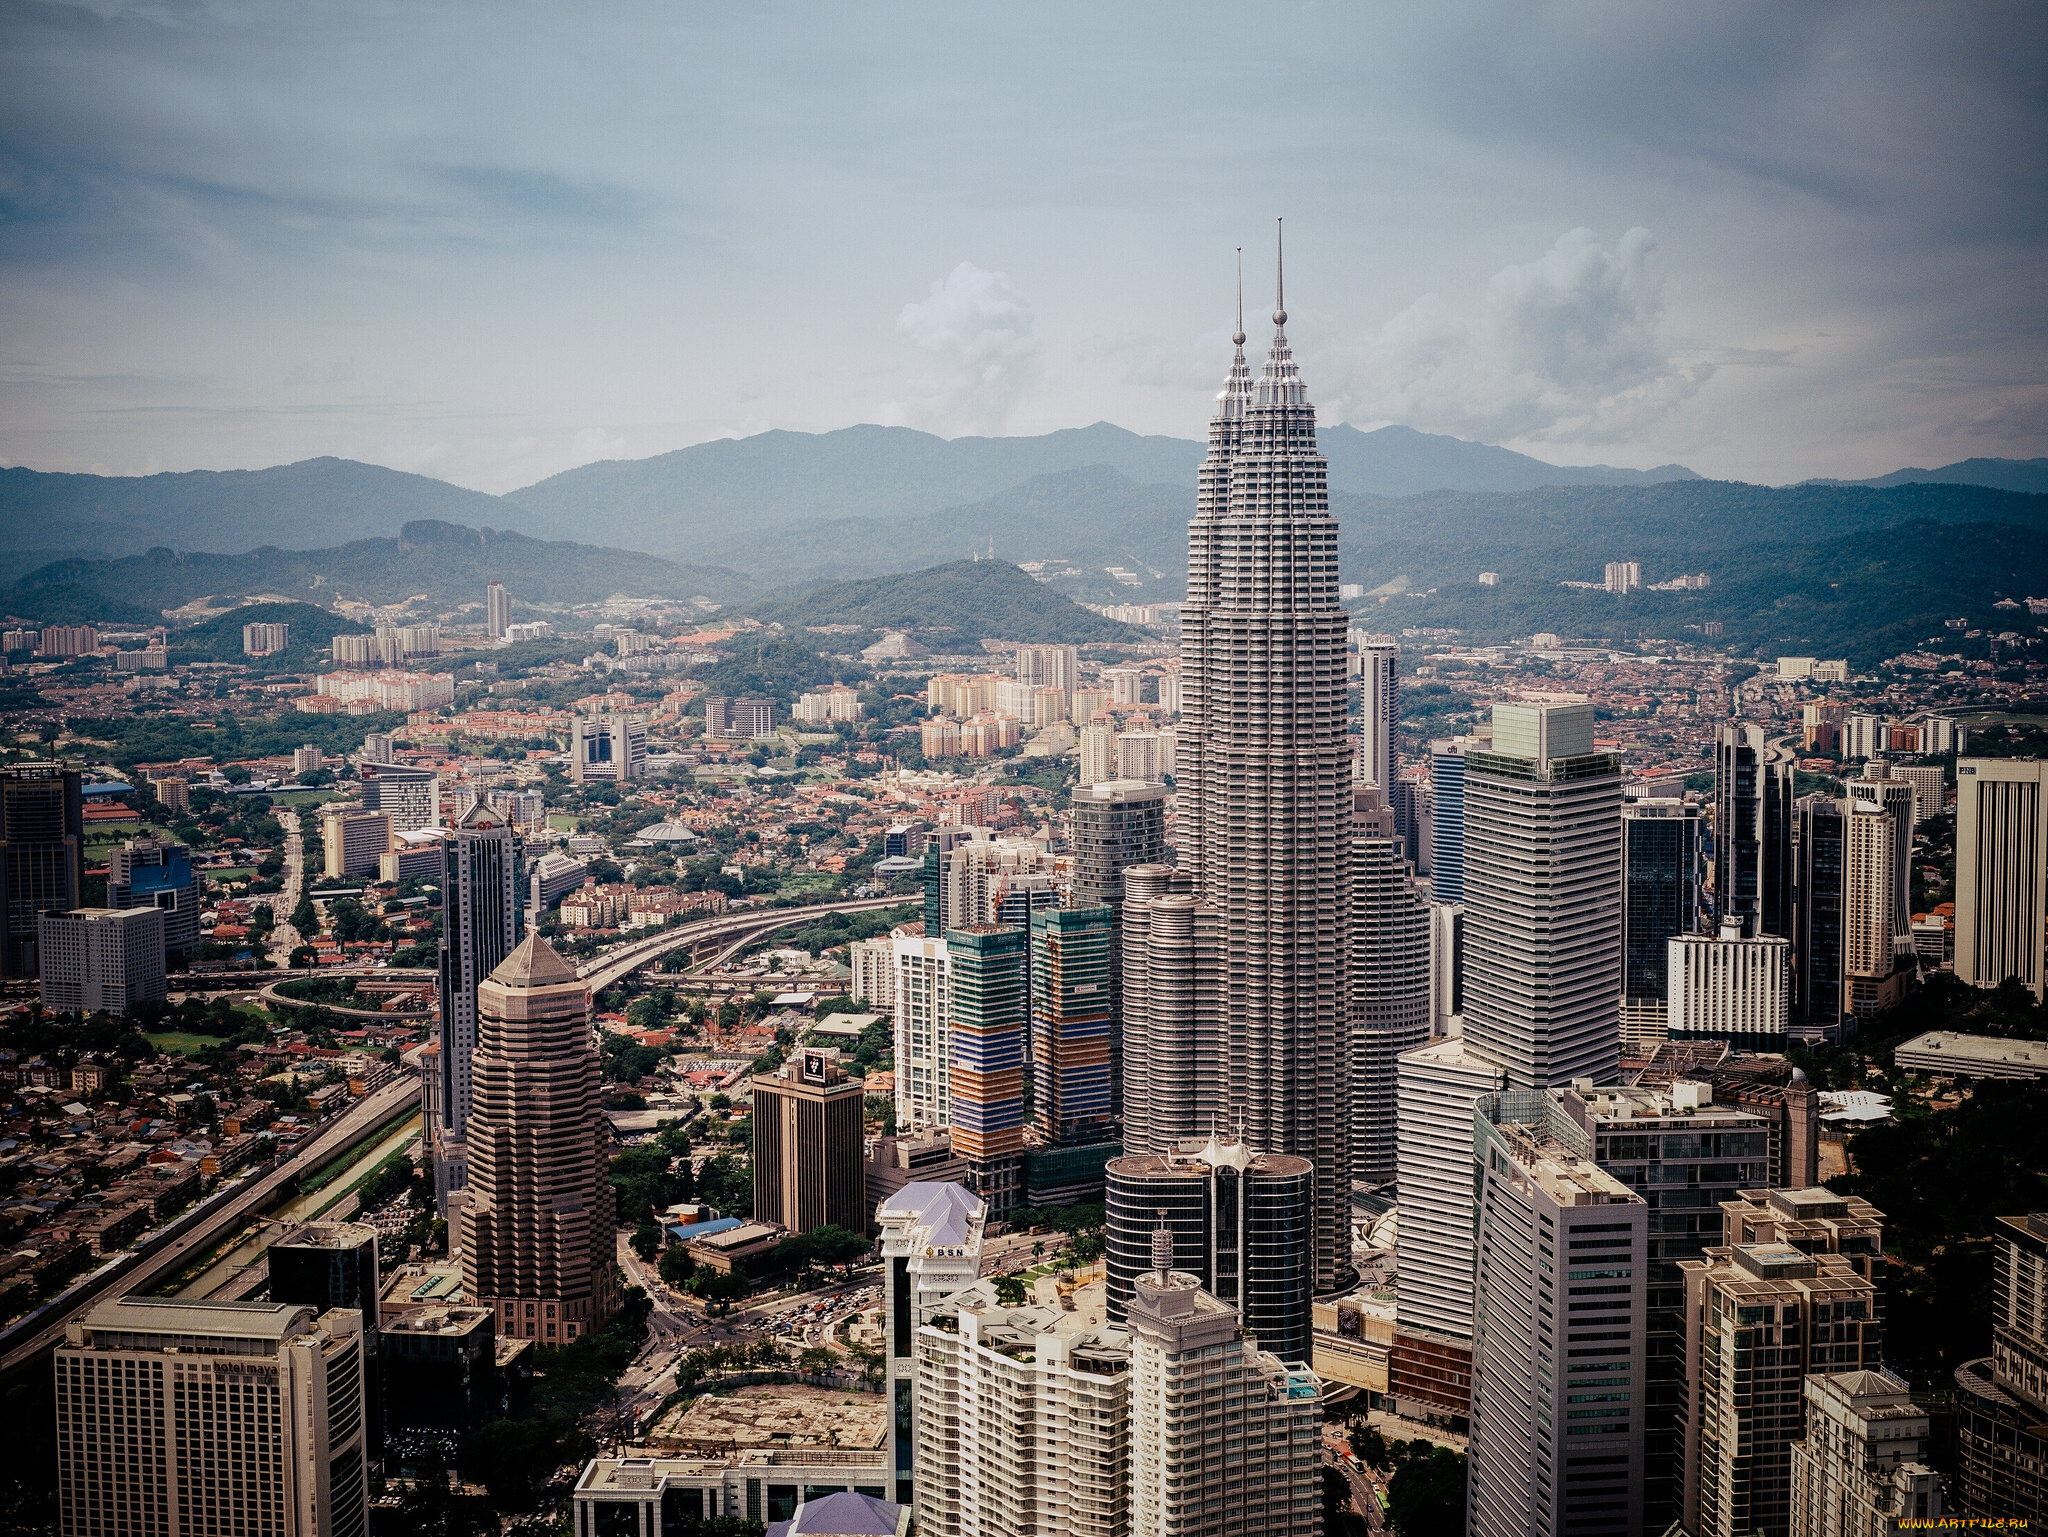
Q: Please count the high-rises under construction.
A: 2